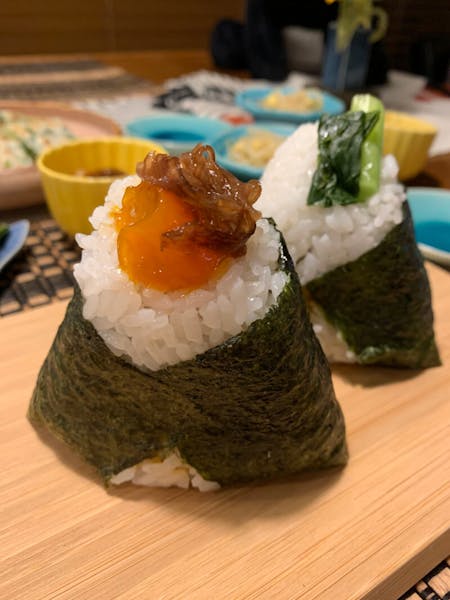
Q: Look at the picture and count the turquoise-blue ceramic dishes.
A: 4